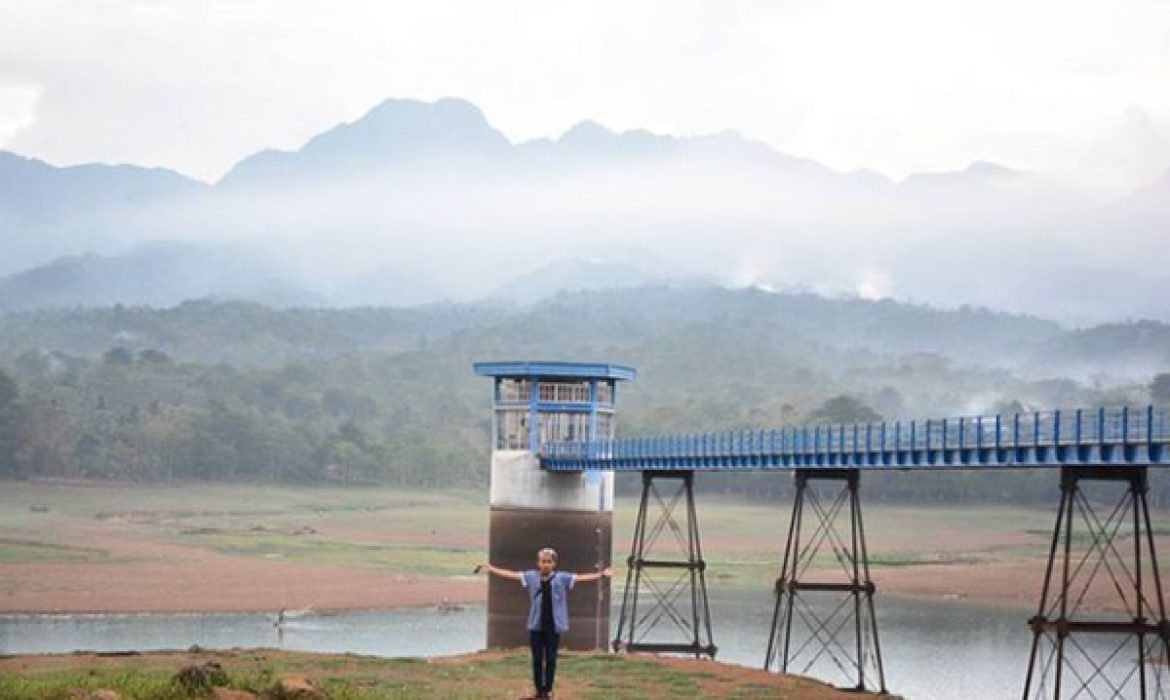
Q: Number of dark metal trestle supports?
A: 3